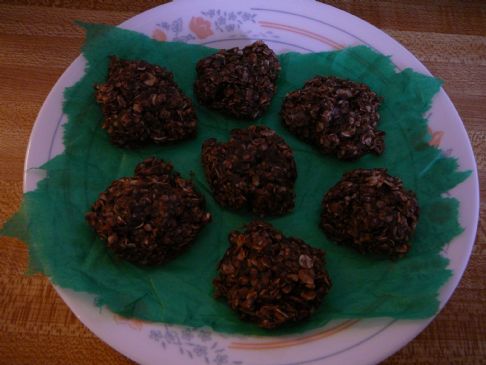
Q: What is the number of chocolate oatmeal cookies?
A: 7